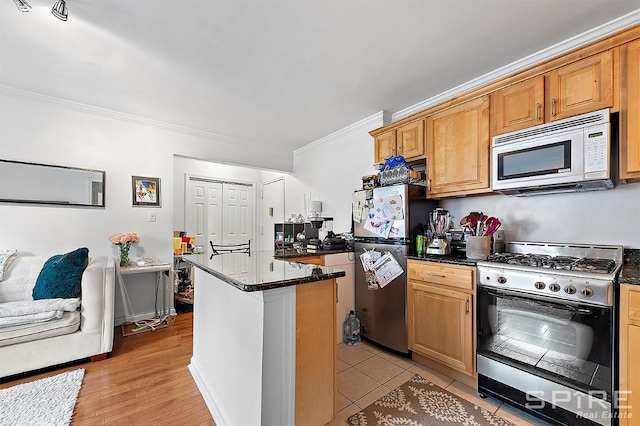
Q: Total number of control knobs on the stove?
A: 5